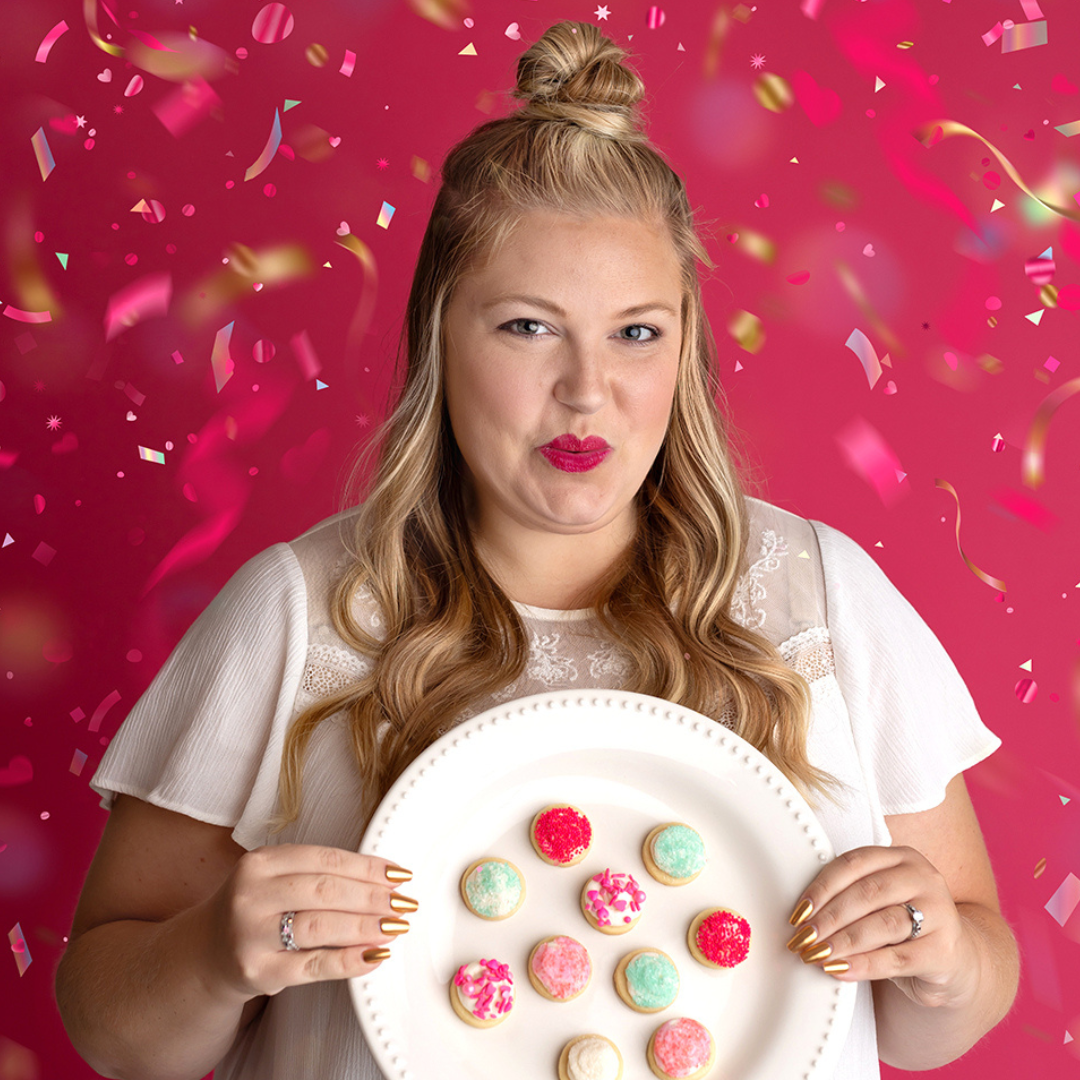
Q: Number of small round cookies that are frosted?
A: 10